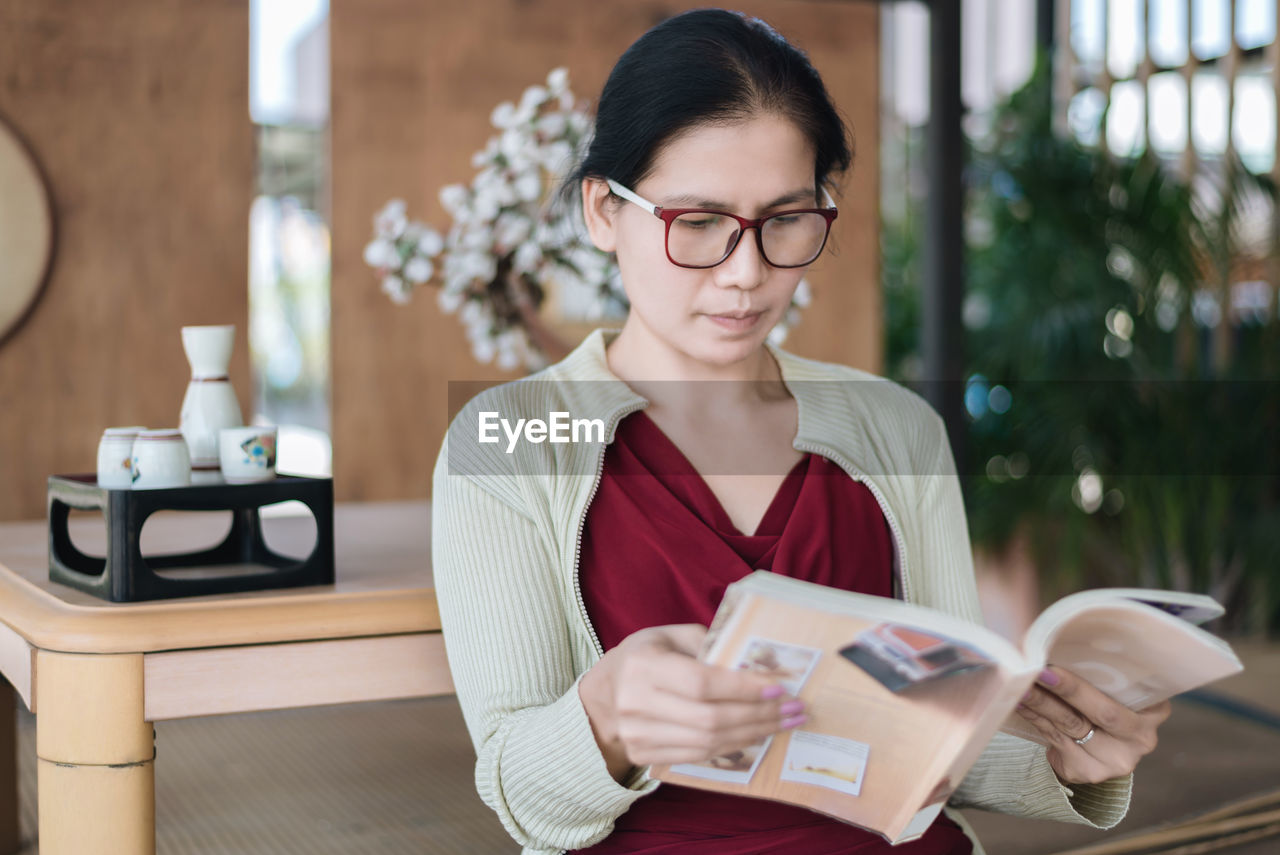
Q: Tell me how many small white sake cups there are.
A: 3